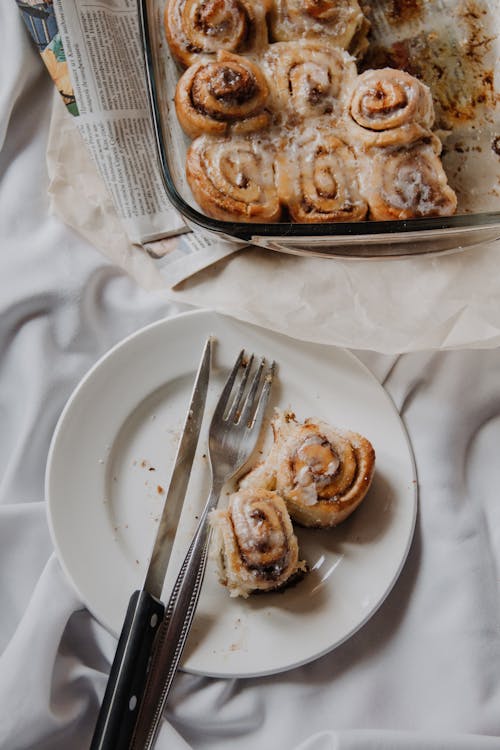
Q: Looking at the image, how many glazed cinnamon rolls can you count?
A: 10